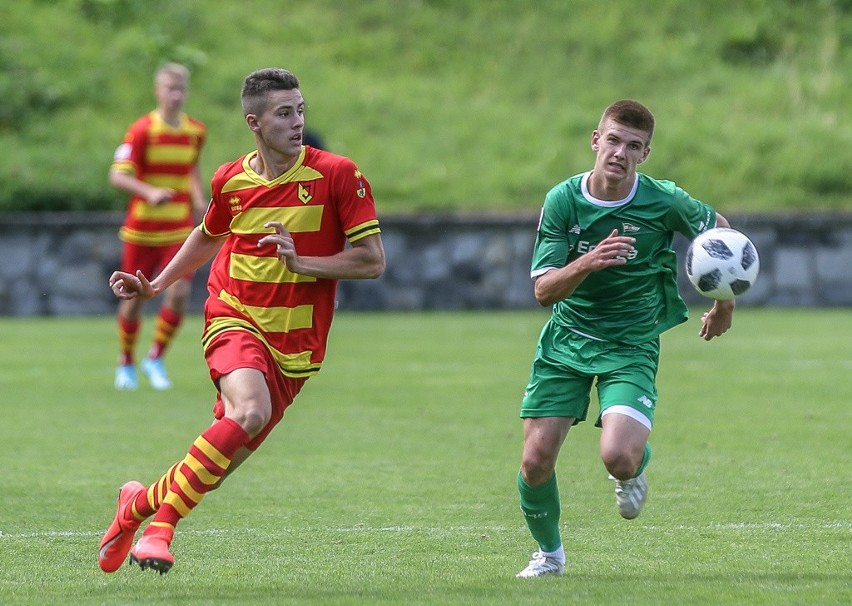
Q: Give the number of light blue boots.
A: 2